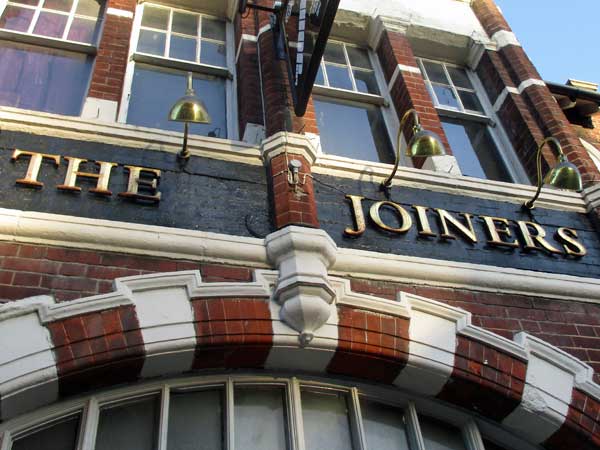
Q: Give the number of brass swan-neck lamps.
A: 3